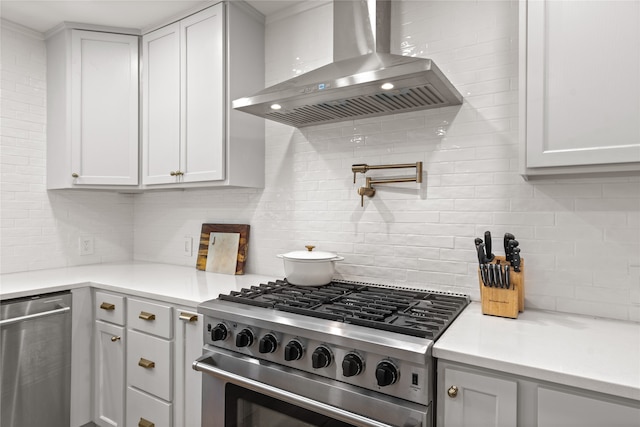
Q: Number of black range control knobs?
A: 7